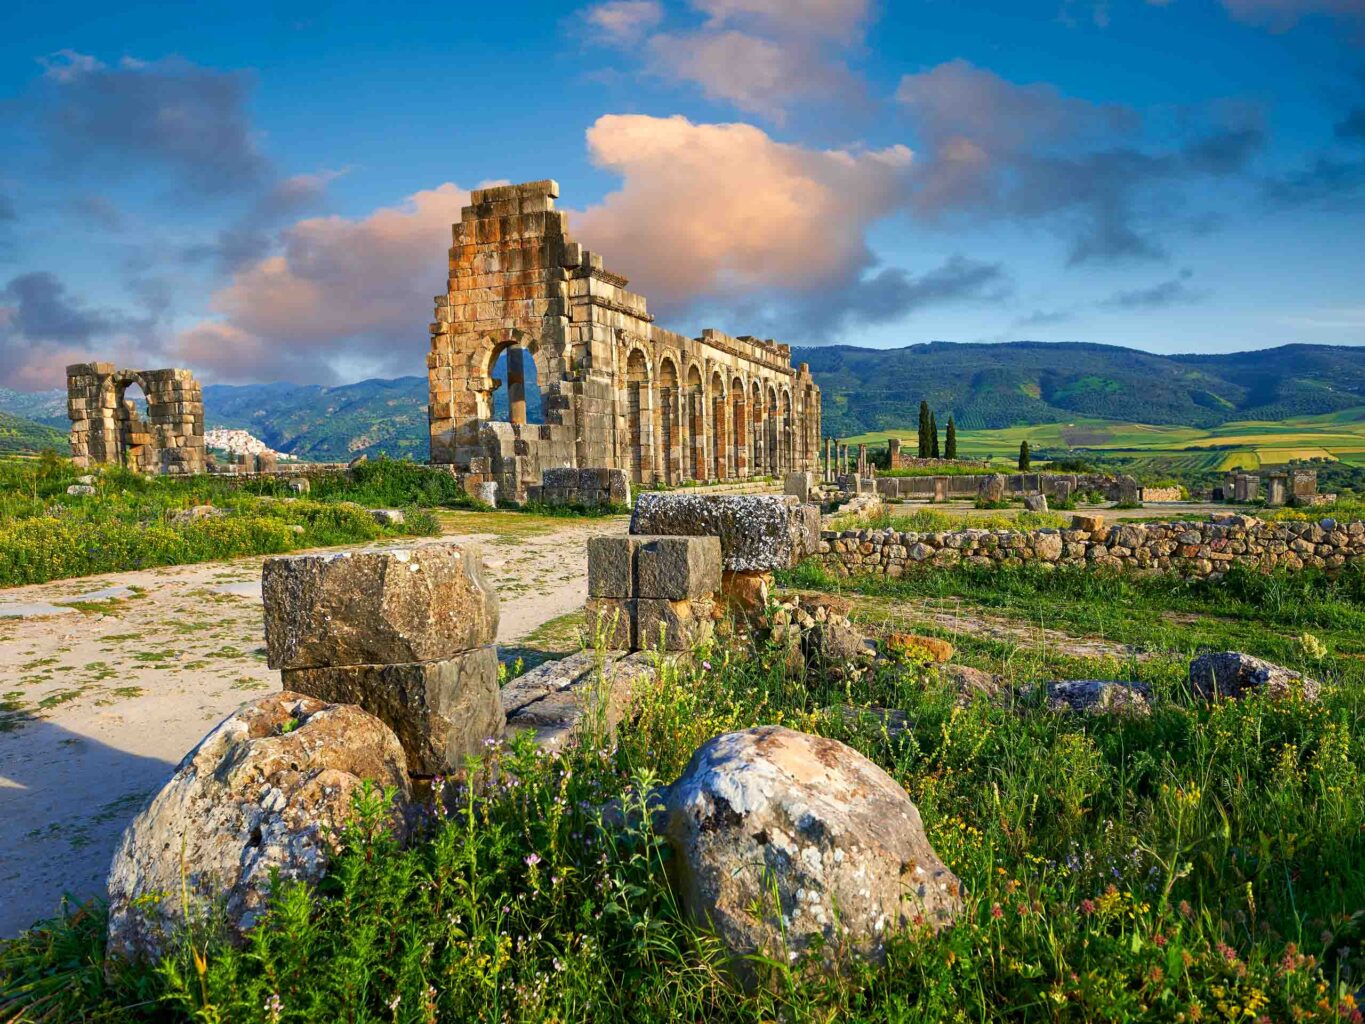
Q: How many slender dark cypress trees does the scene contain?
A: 4